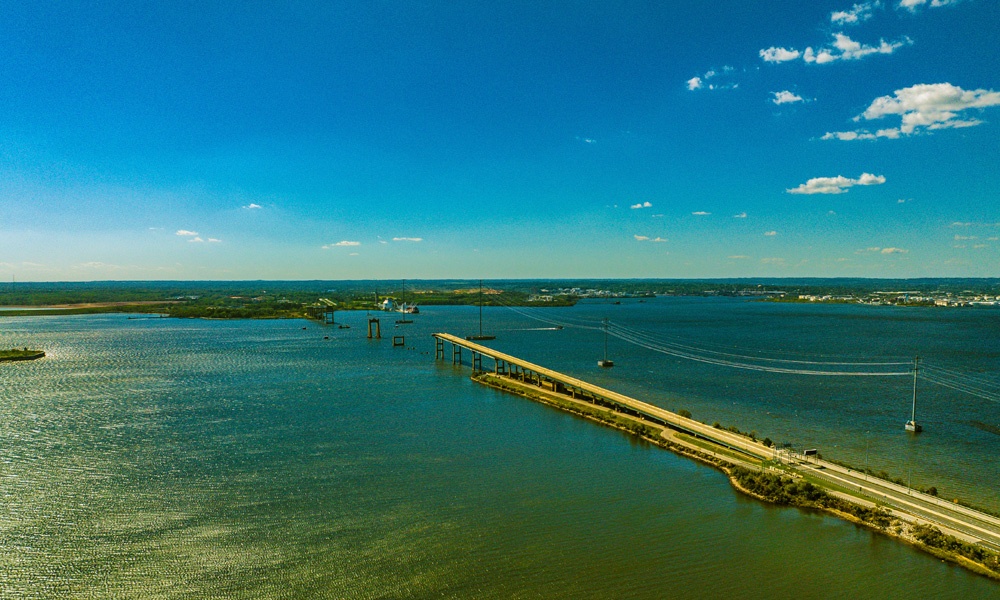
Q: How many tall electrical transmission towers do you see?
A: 4